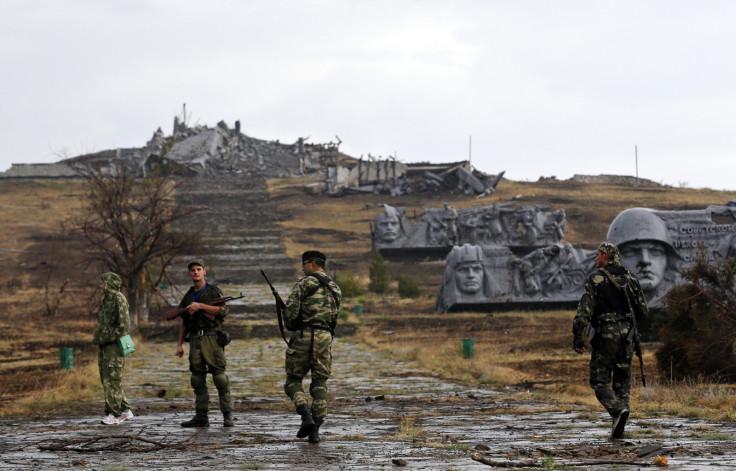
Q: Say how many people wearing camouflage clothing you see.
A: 4